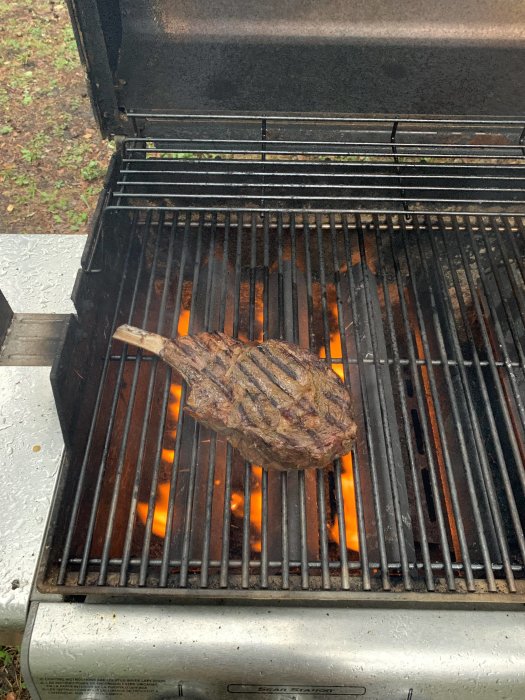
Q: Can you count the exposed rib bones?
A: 1